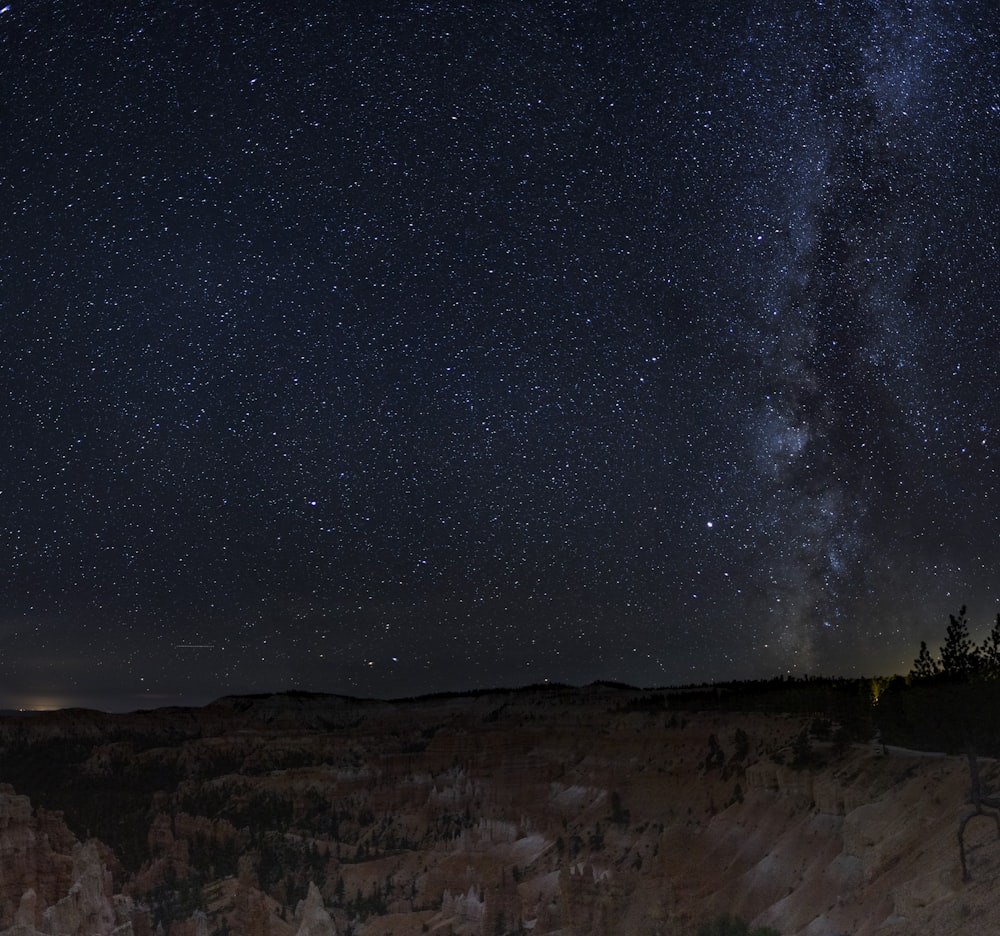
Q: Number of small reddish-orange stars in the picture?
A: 1